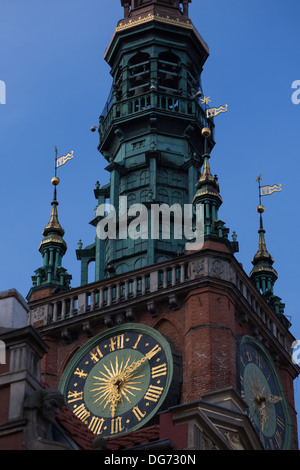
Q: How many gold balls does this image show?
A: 3